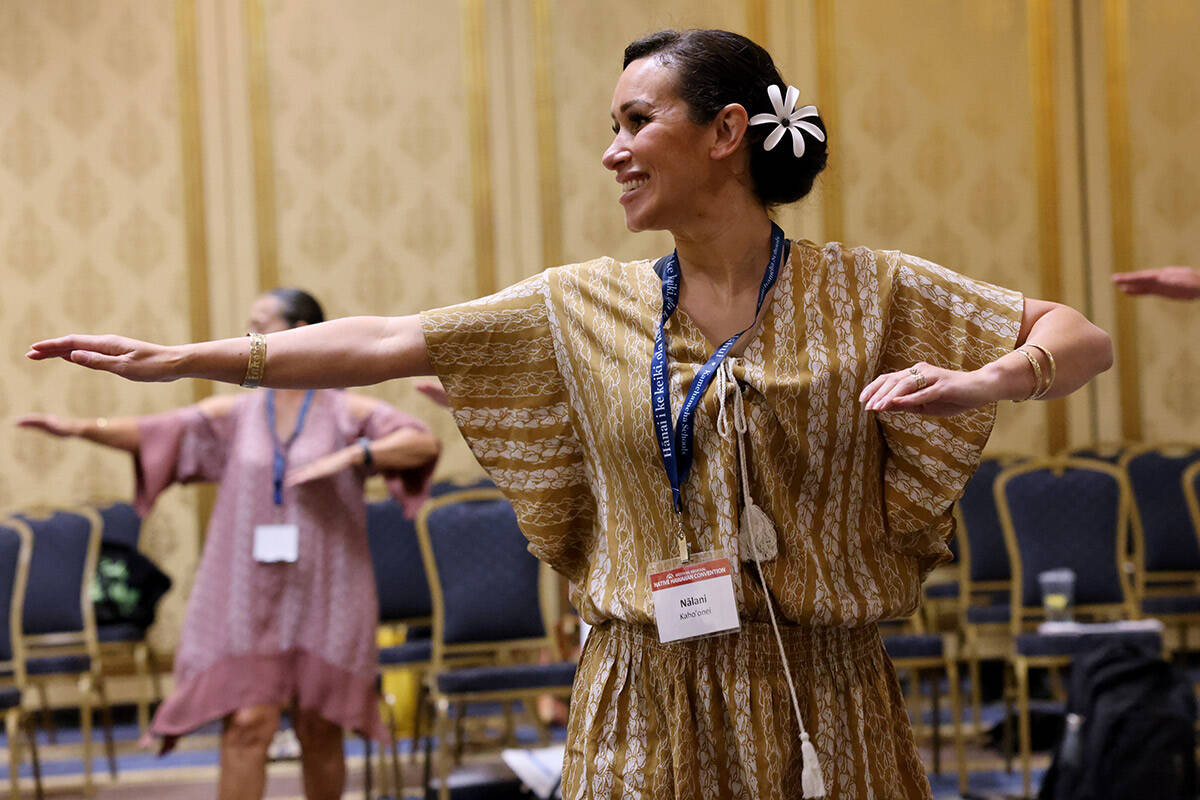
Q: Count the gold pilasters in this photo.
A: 8